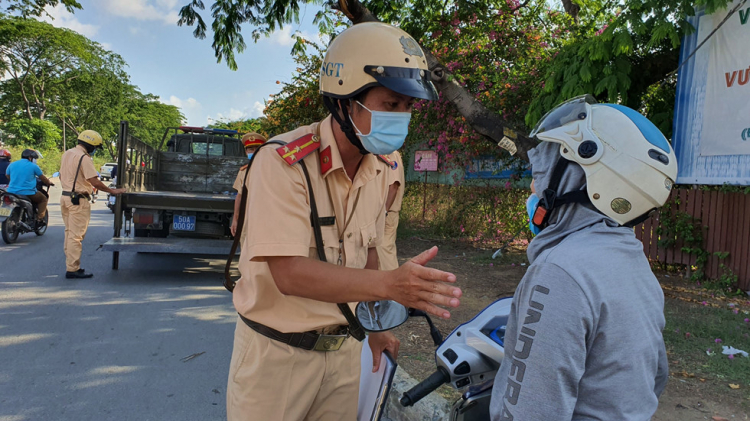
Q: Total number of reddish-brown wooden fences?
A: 1